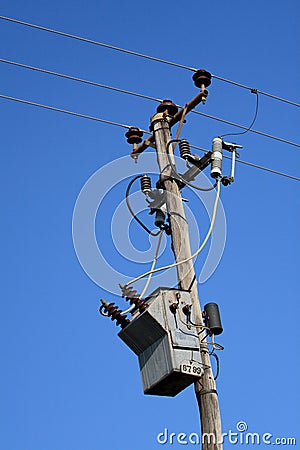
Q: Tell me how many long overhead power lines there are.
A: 3